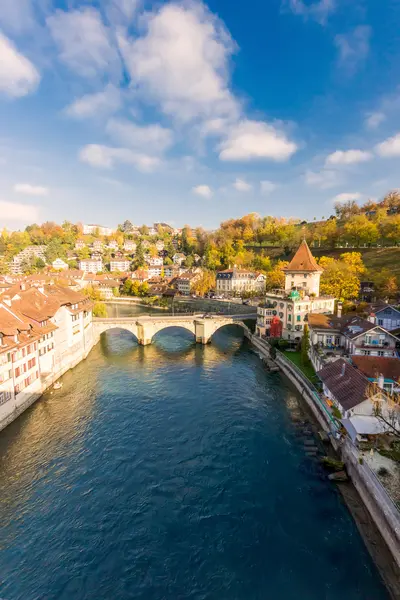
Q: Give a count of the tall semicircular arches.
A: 3